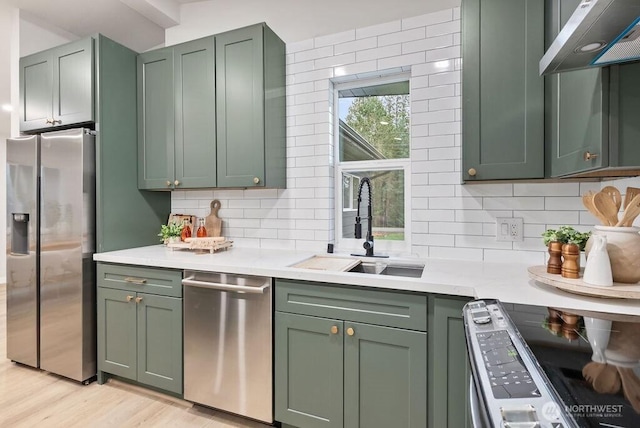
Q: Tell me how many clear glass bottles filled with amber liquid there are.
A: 2